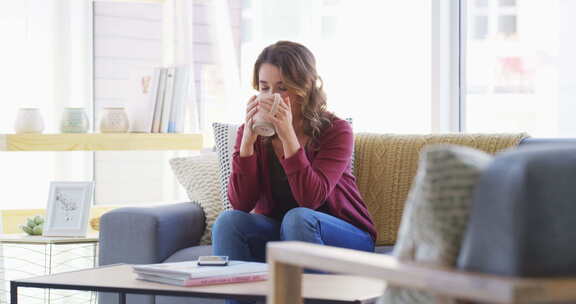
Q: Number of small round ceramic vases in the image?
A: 3